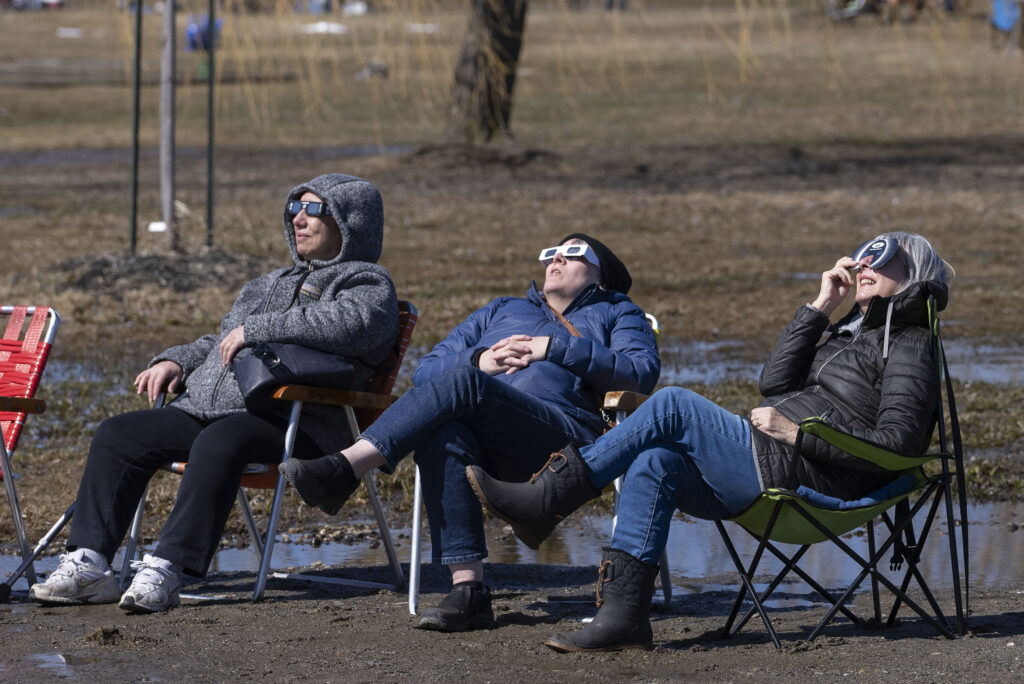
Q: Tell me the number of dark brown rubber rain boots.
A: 2